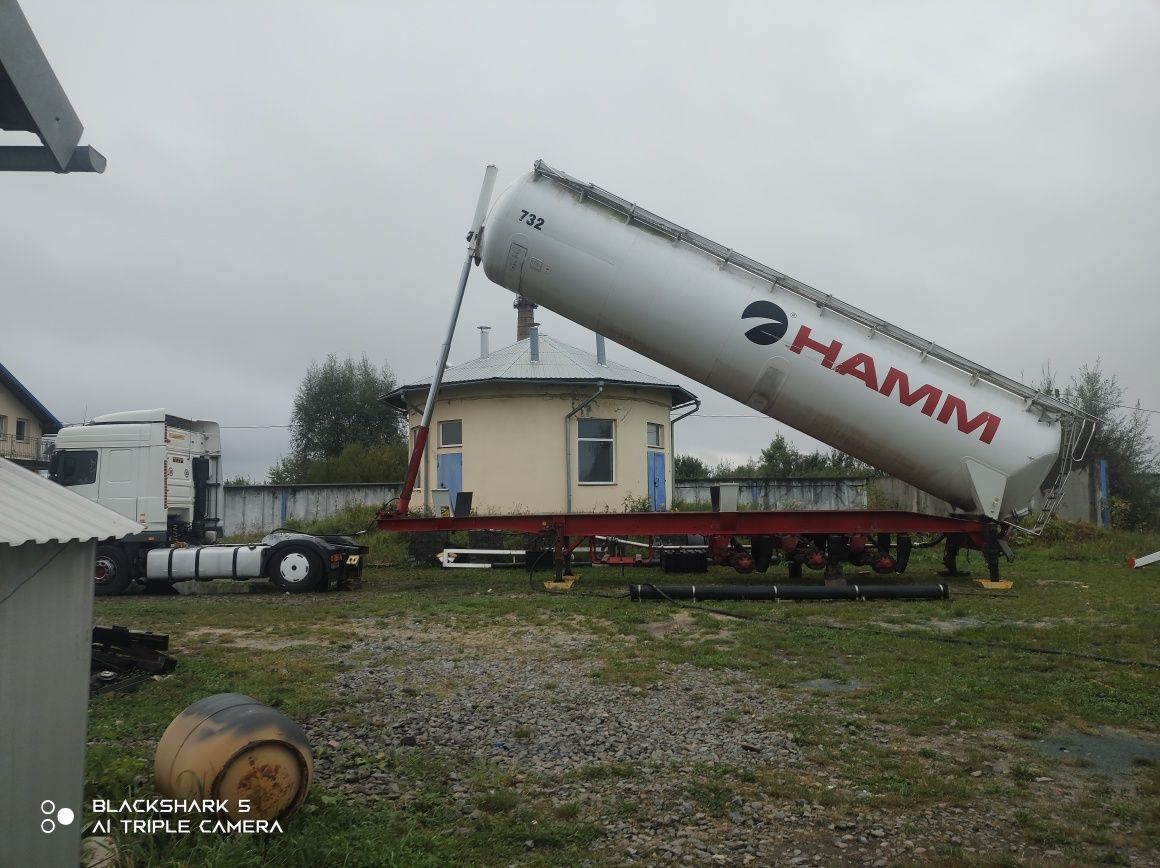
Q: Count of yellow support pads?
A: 3